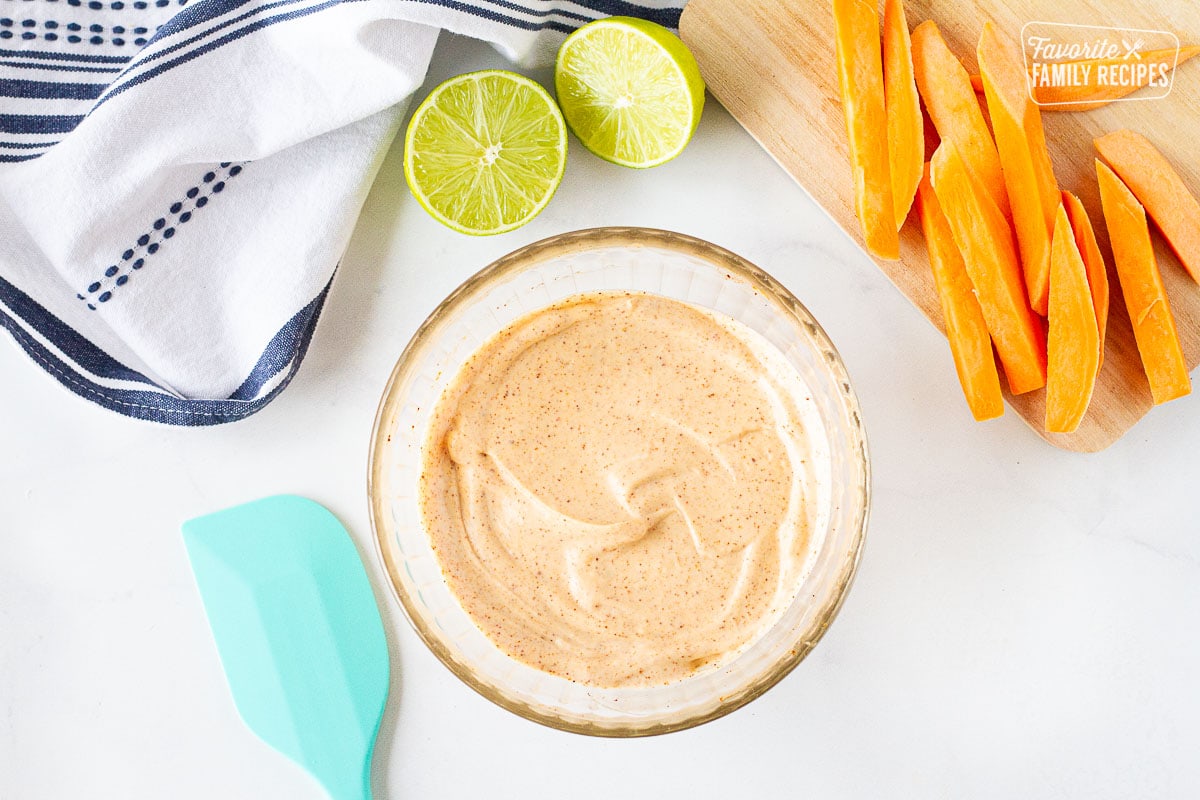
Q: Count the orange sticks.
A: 11